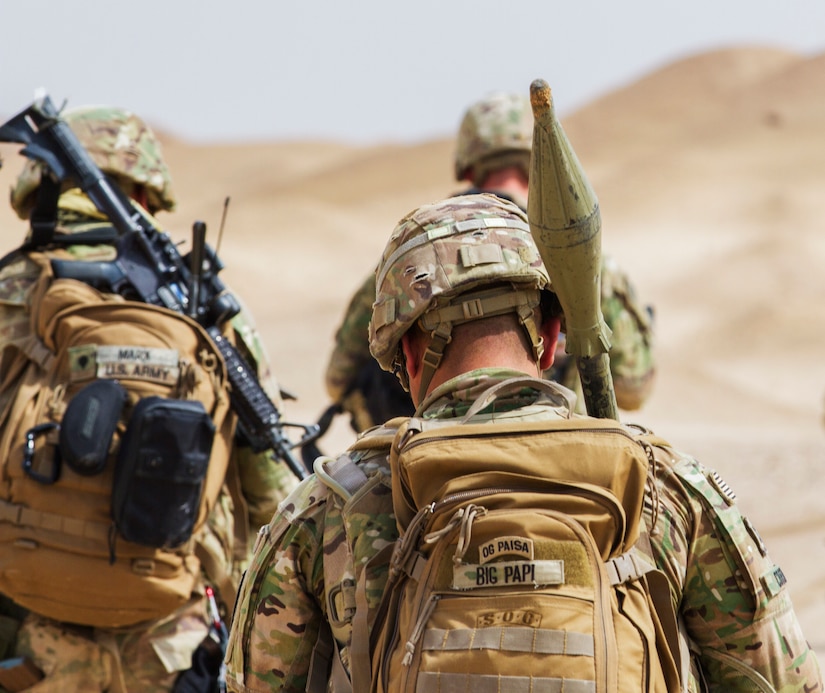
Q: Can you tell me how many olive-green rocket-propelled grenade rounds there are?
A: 1